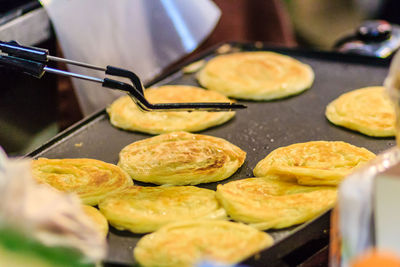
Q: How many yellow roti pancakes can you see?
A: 10